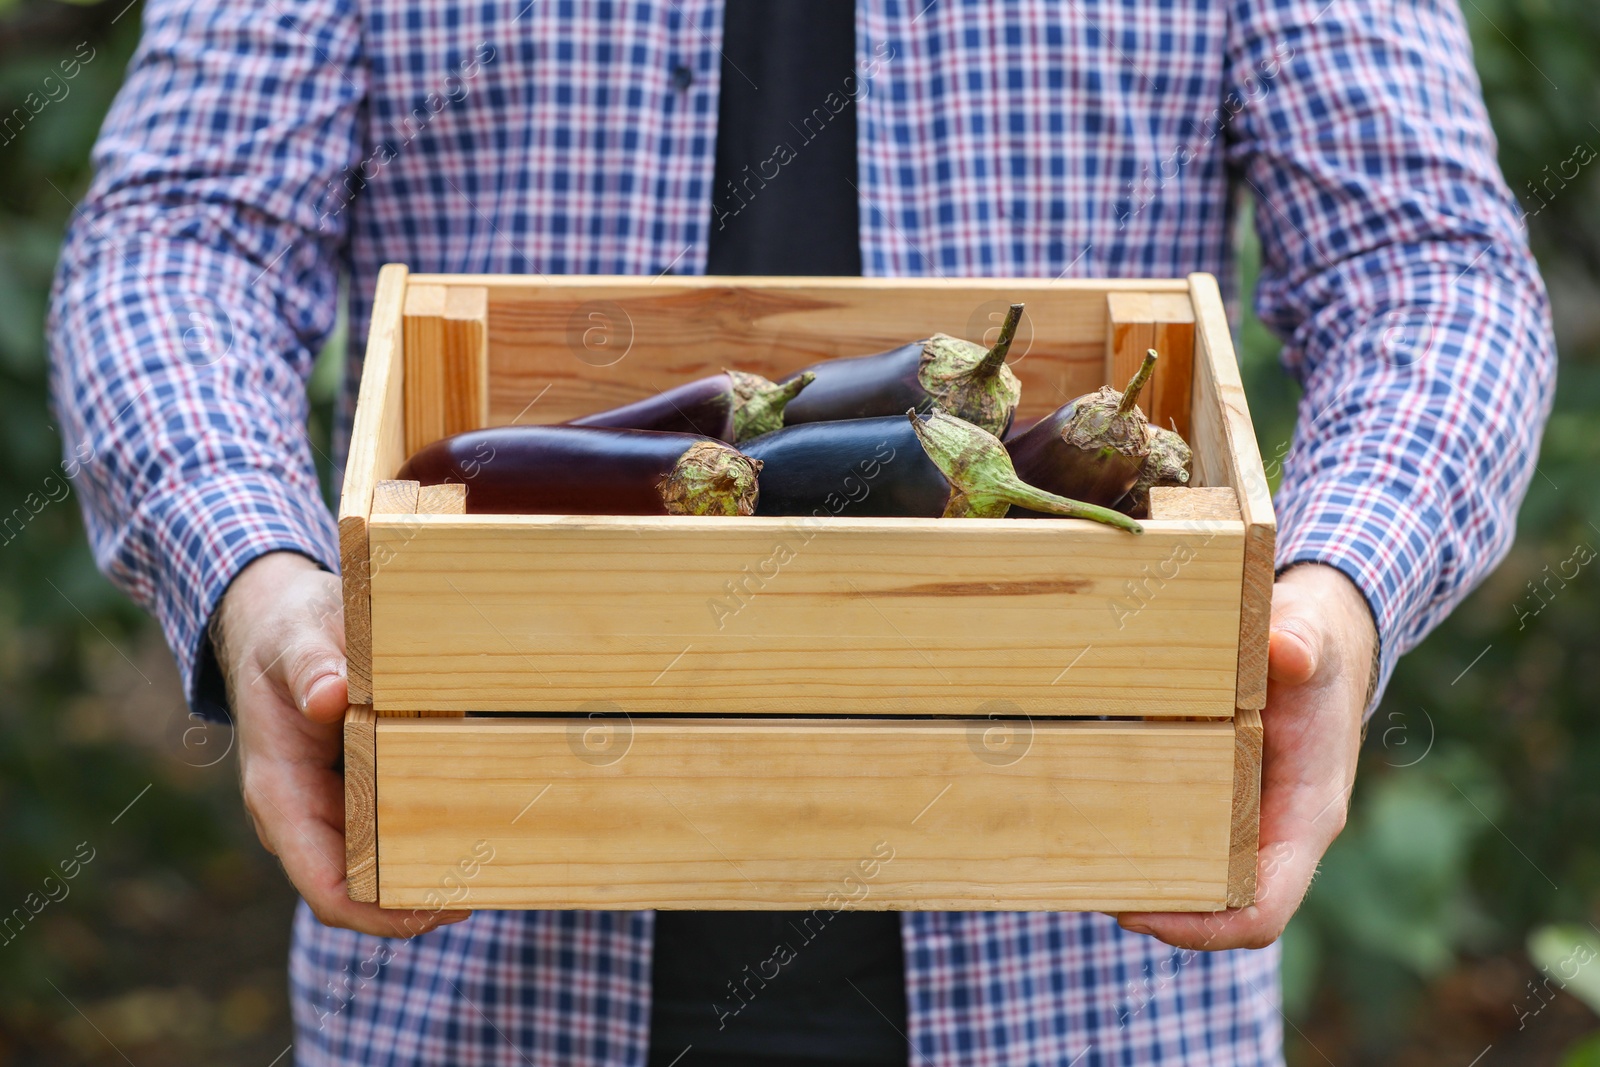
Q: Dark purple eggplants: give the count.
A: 6